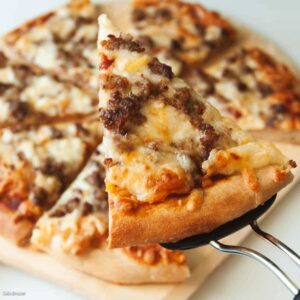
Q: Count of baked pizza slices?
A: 7